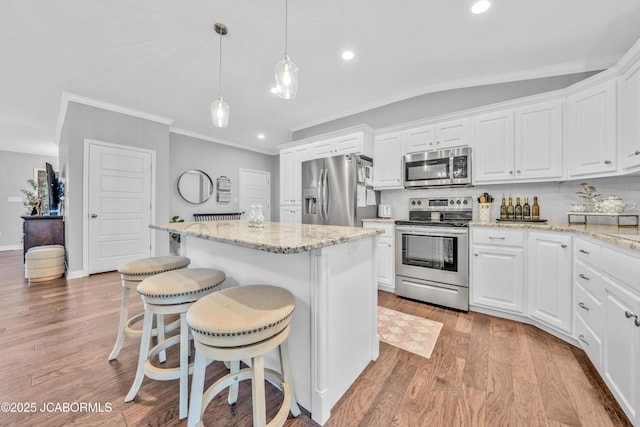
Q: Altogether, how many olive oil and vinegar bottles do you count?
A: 5